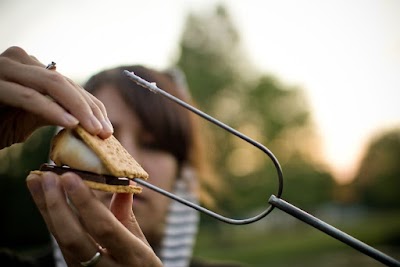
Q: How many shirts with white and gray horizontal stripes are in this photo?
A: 1